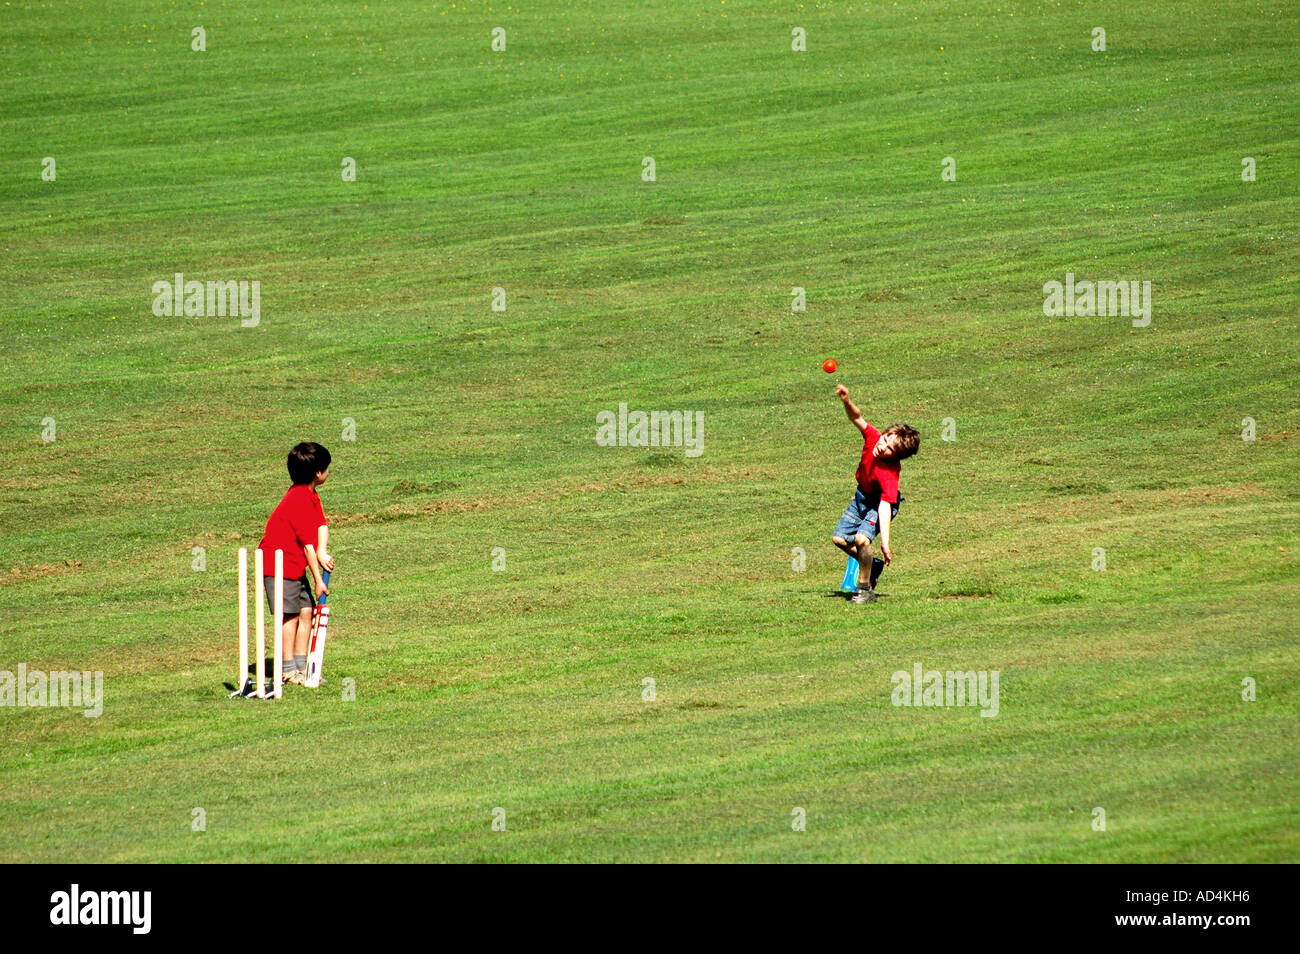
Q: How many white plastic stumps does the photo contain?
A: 3